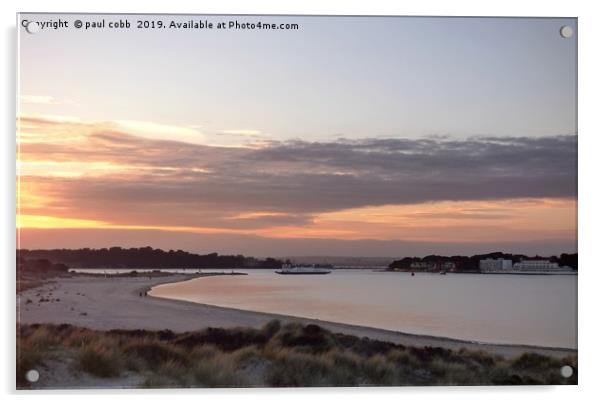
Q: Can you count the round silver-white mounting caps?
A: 4